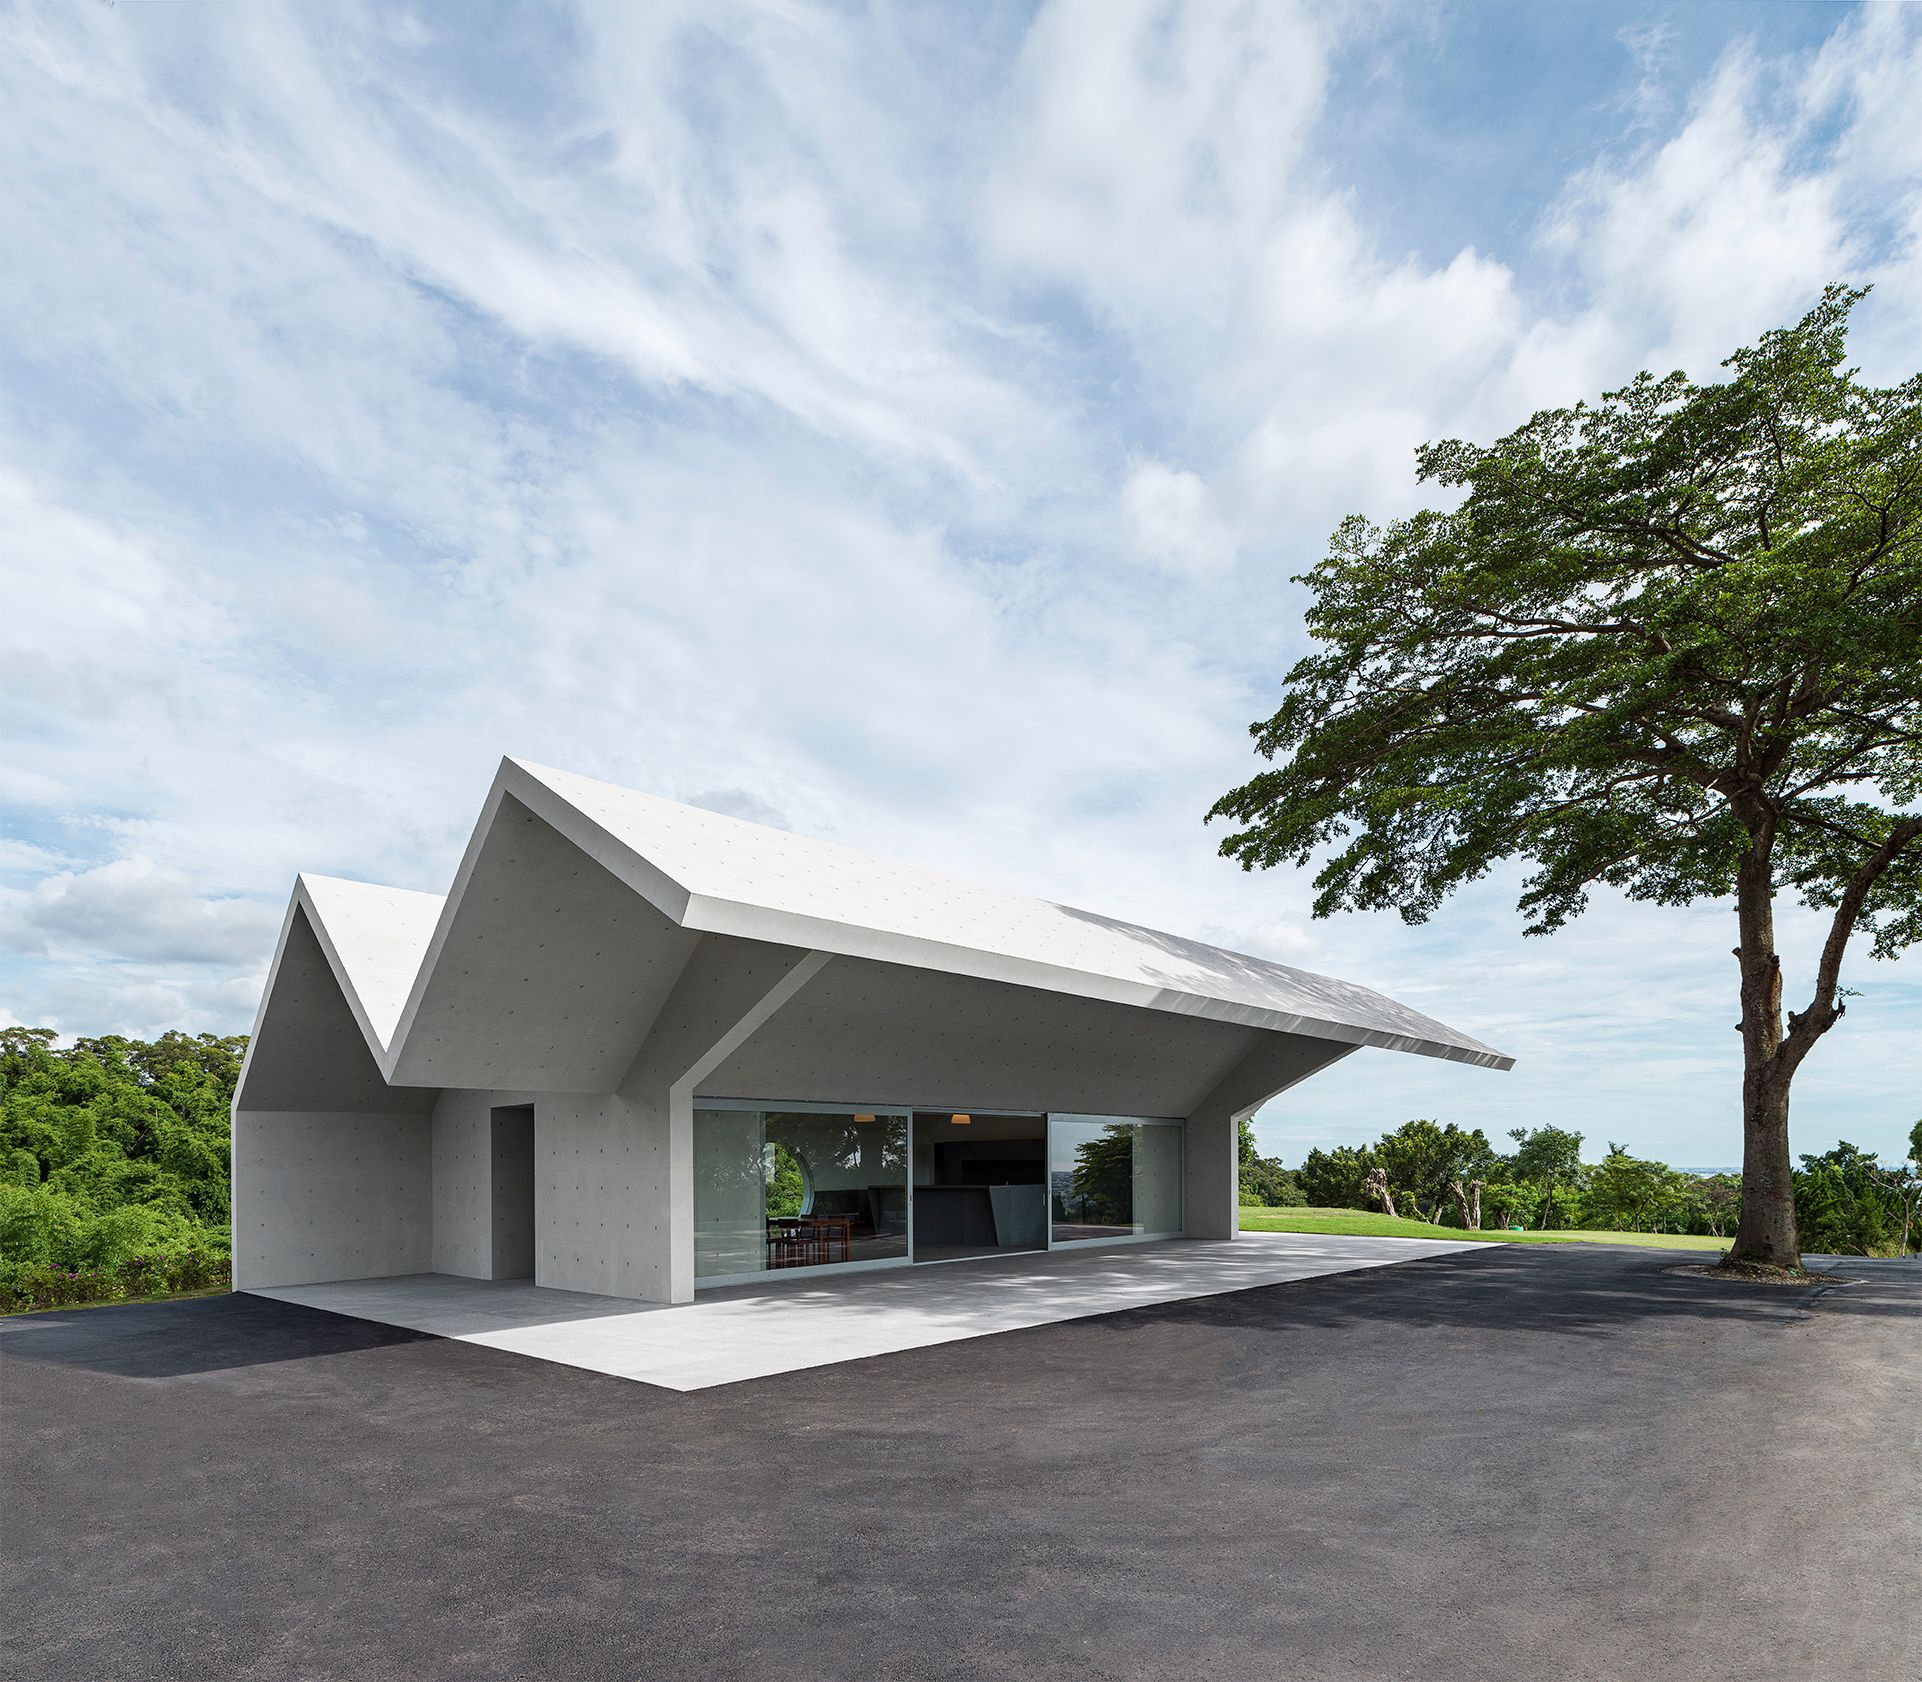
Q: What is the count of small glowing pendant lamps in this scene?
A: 2